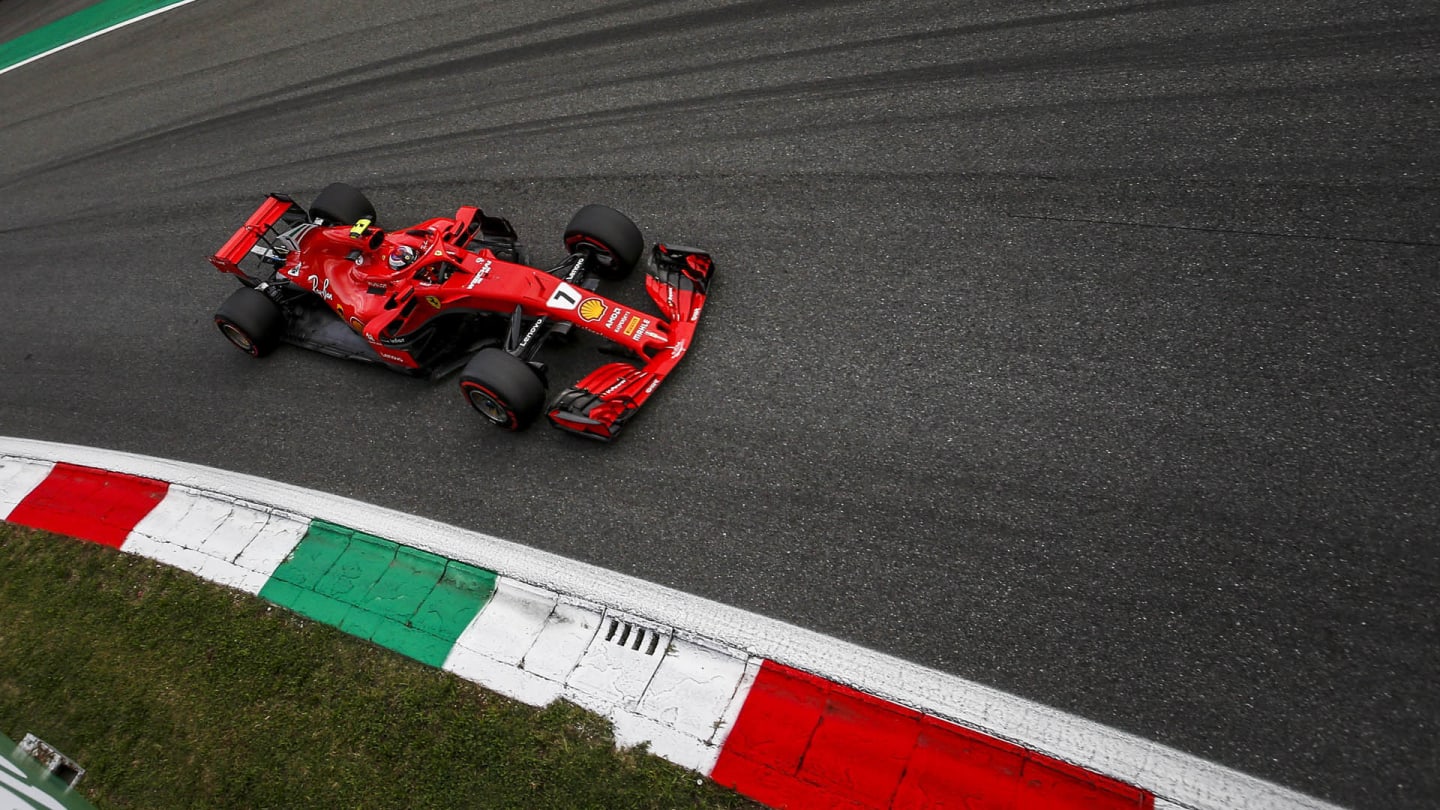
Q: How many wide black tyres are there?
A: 4